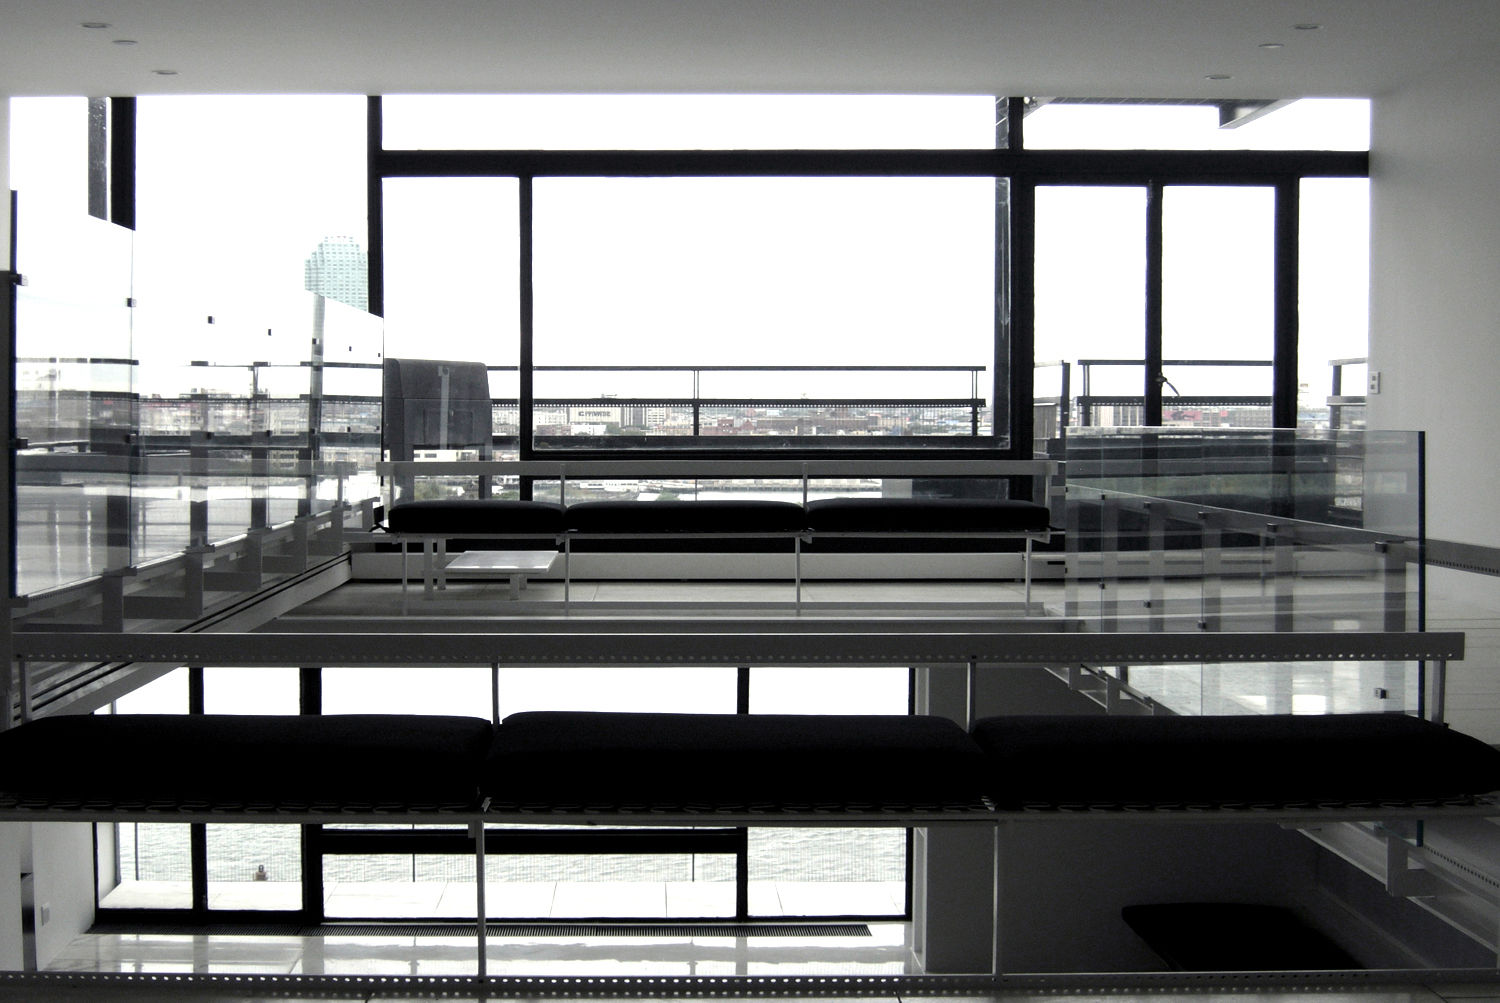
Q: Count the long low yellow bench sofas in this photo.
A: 0